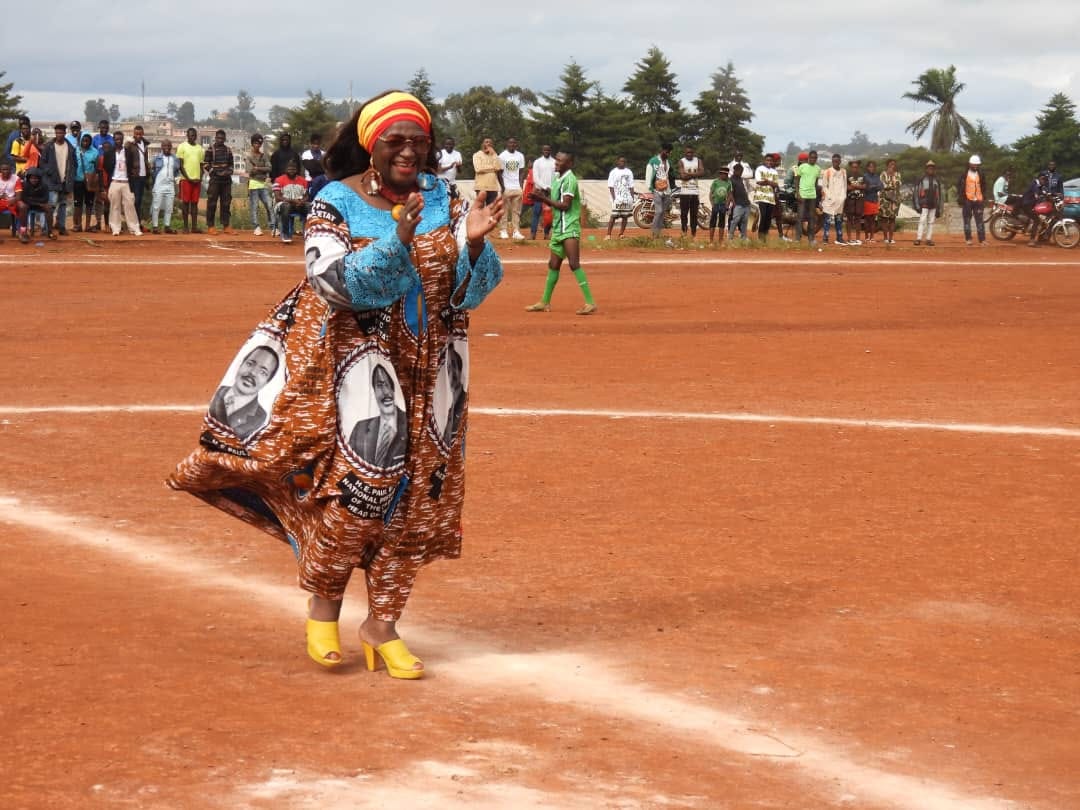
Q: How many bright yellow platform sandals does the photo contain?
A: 2